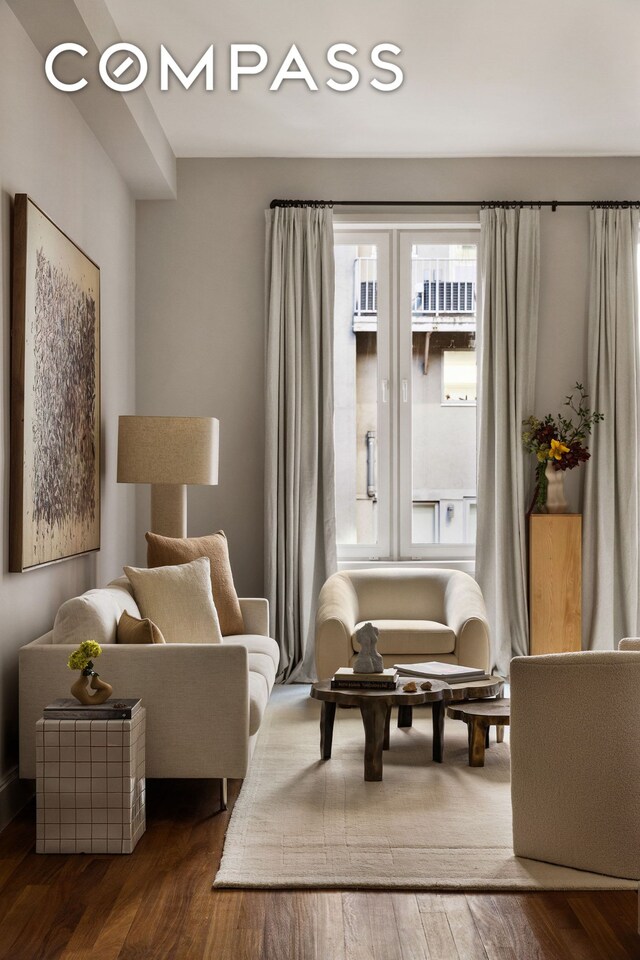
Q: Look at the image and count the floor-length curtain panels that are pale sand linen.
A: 3